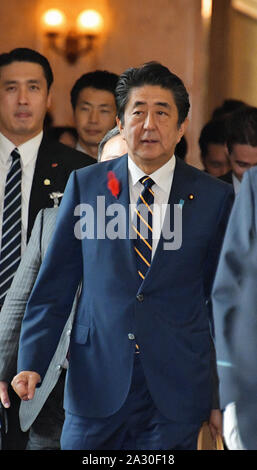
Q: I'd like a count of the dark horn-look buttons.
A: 2